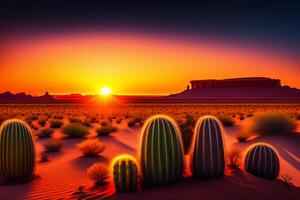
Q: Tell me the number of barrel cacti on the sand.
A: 5